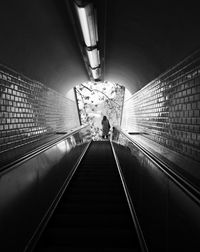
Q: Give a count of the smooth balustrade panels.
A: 2